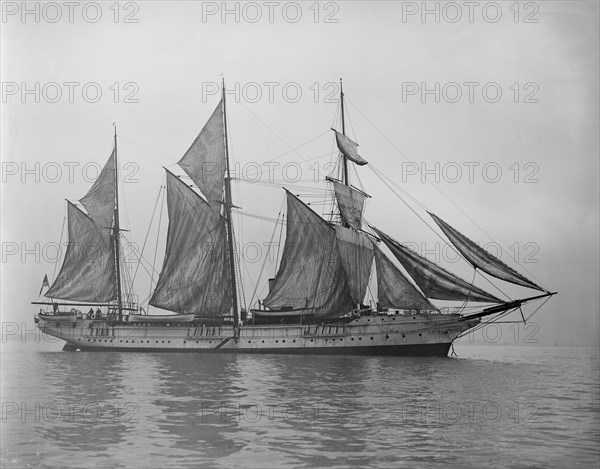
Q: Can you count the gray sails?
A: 11